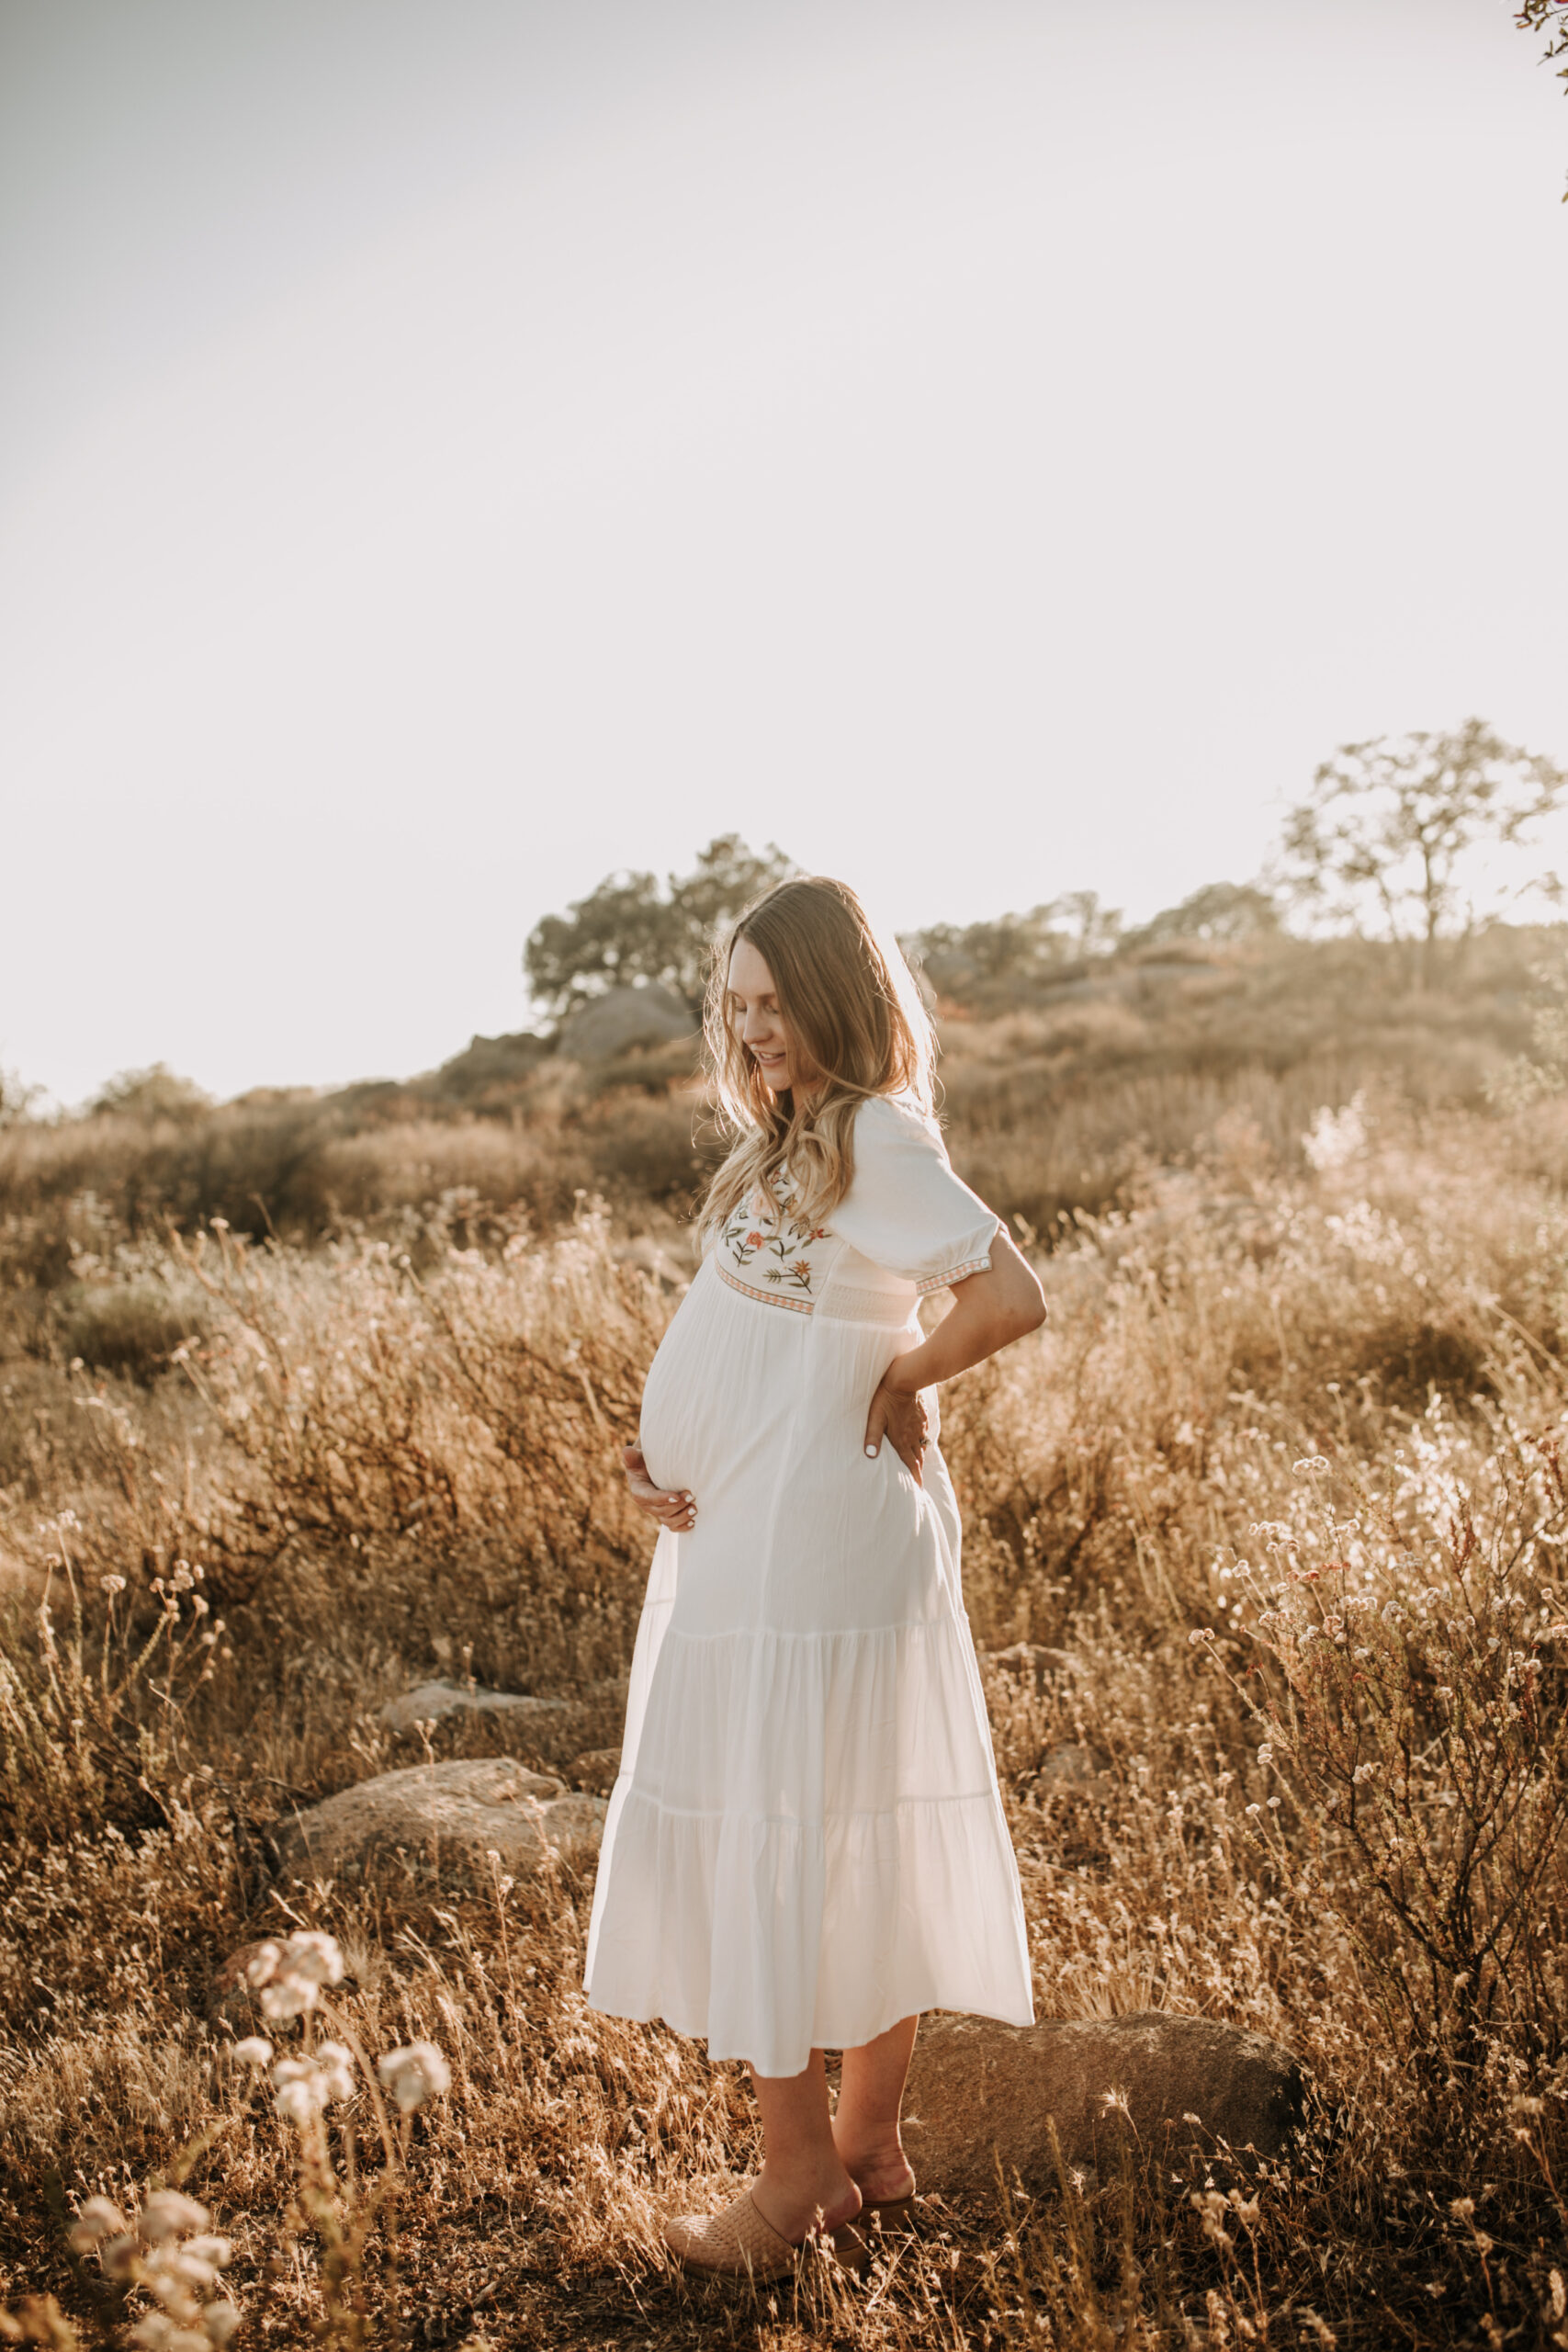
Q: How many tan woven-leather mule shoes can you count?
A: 2